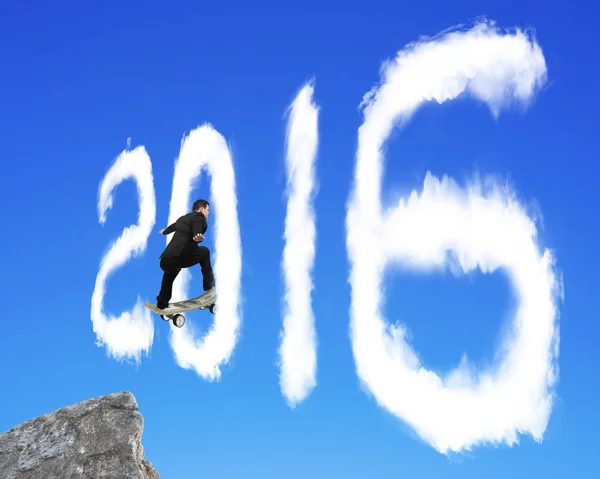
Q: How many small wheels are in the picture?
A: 4